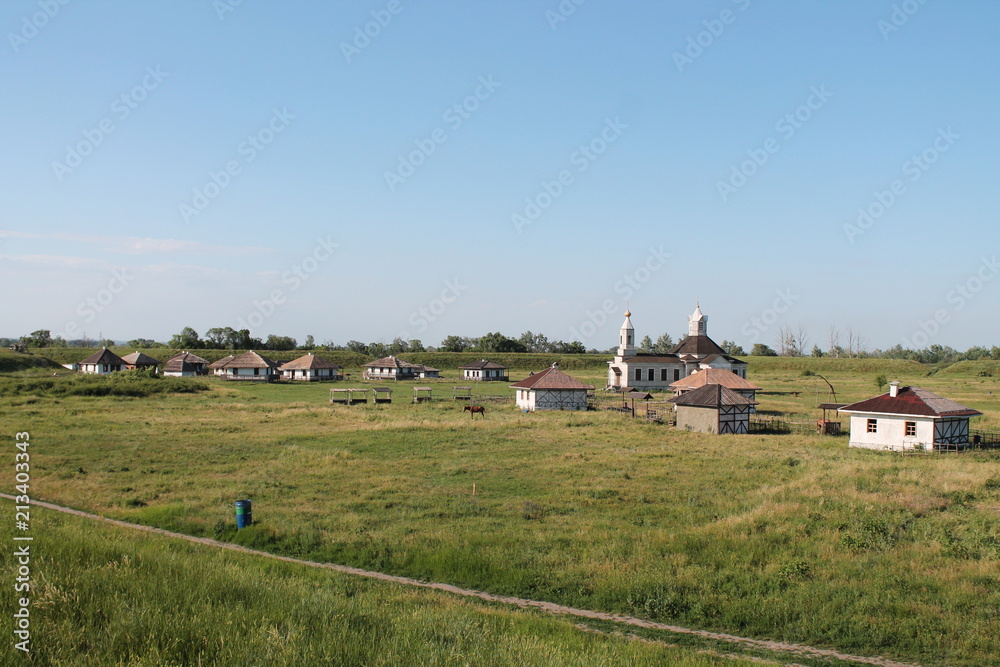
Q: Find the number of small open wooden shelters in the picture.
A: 5